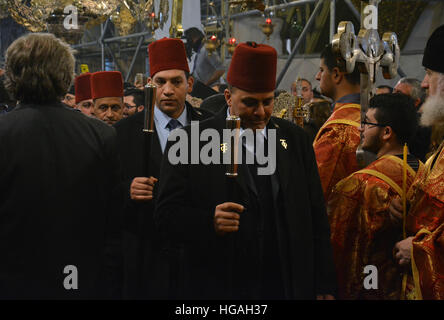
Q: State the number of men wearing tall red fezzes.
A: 4